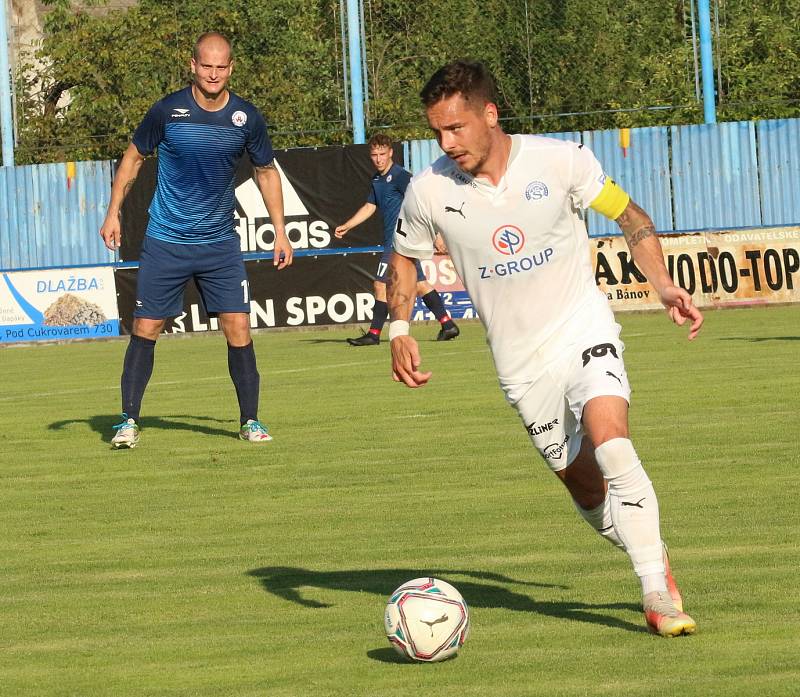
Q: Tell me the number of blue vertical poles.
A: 3